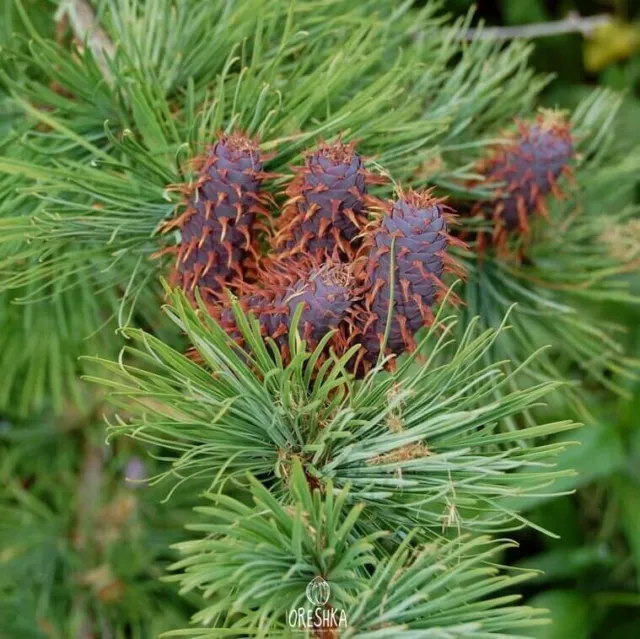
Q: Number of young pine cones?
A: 5